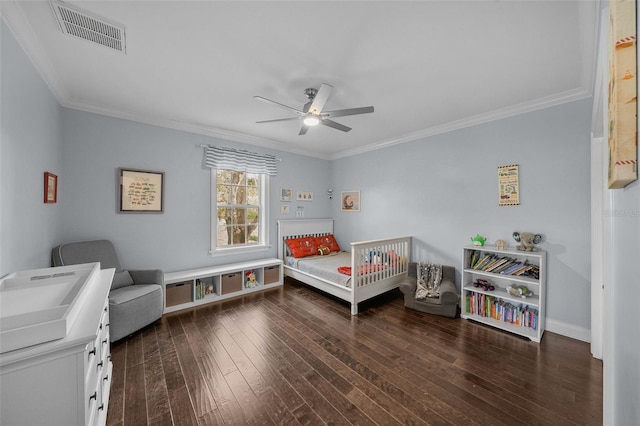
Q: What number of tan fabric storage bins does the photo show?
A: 3